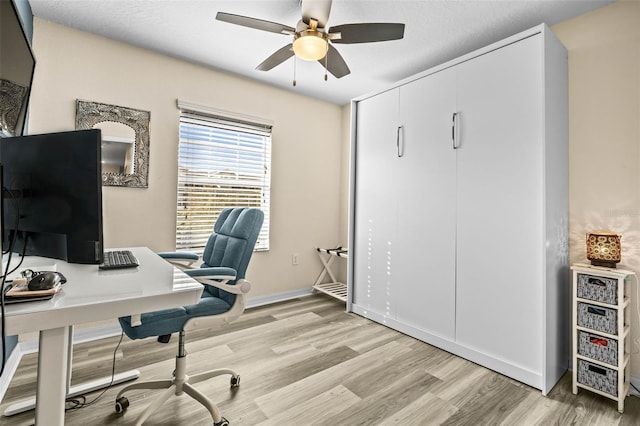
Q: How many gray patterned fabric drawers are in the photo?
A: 4